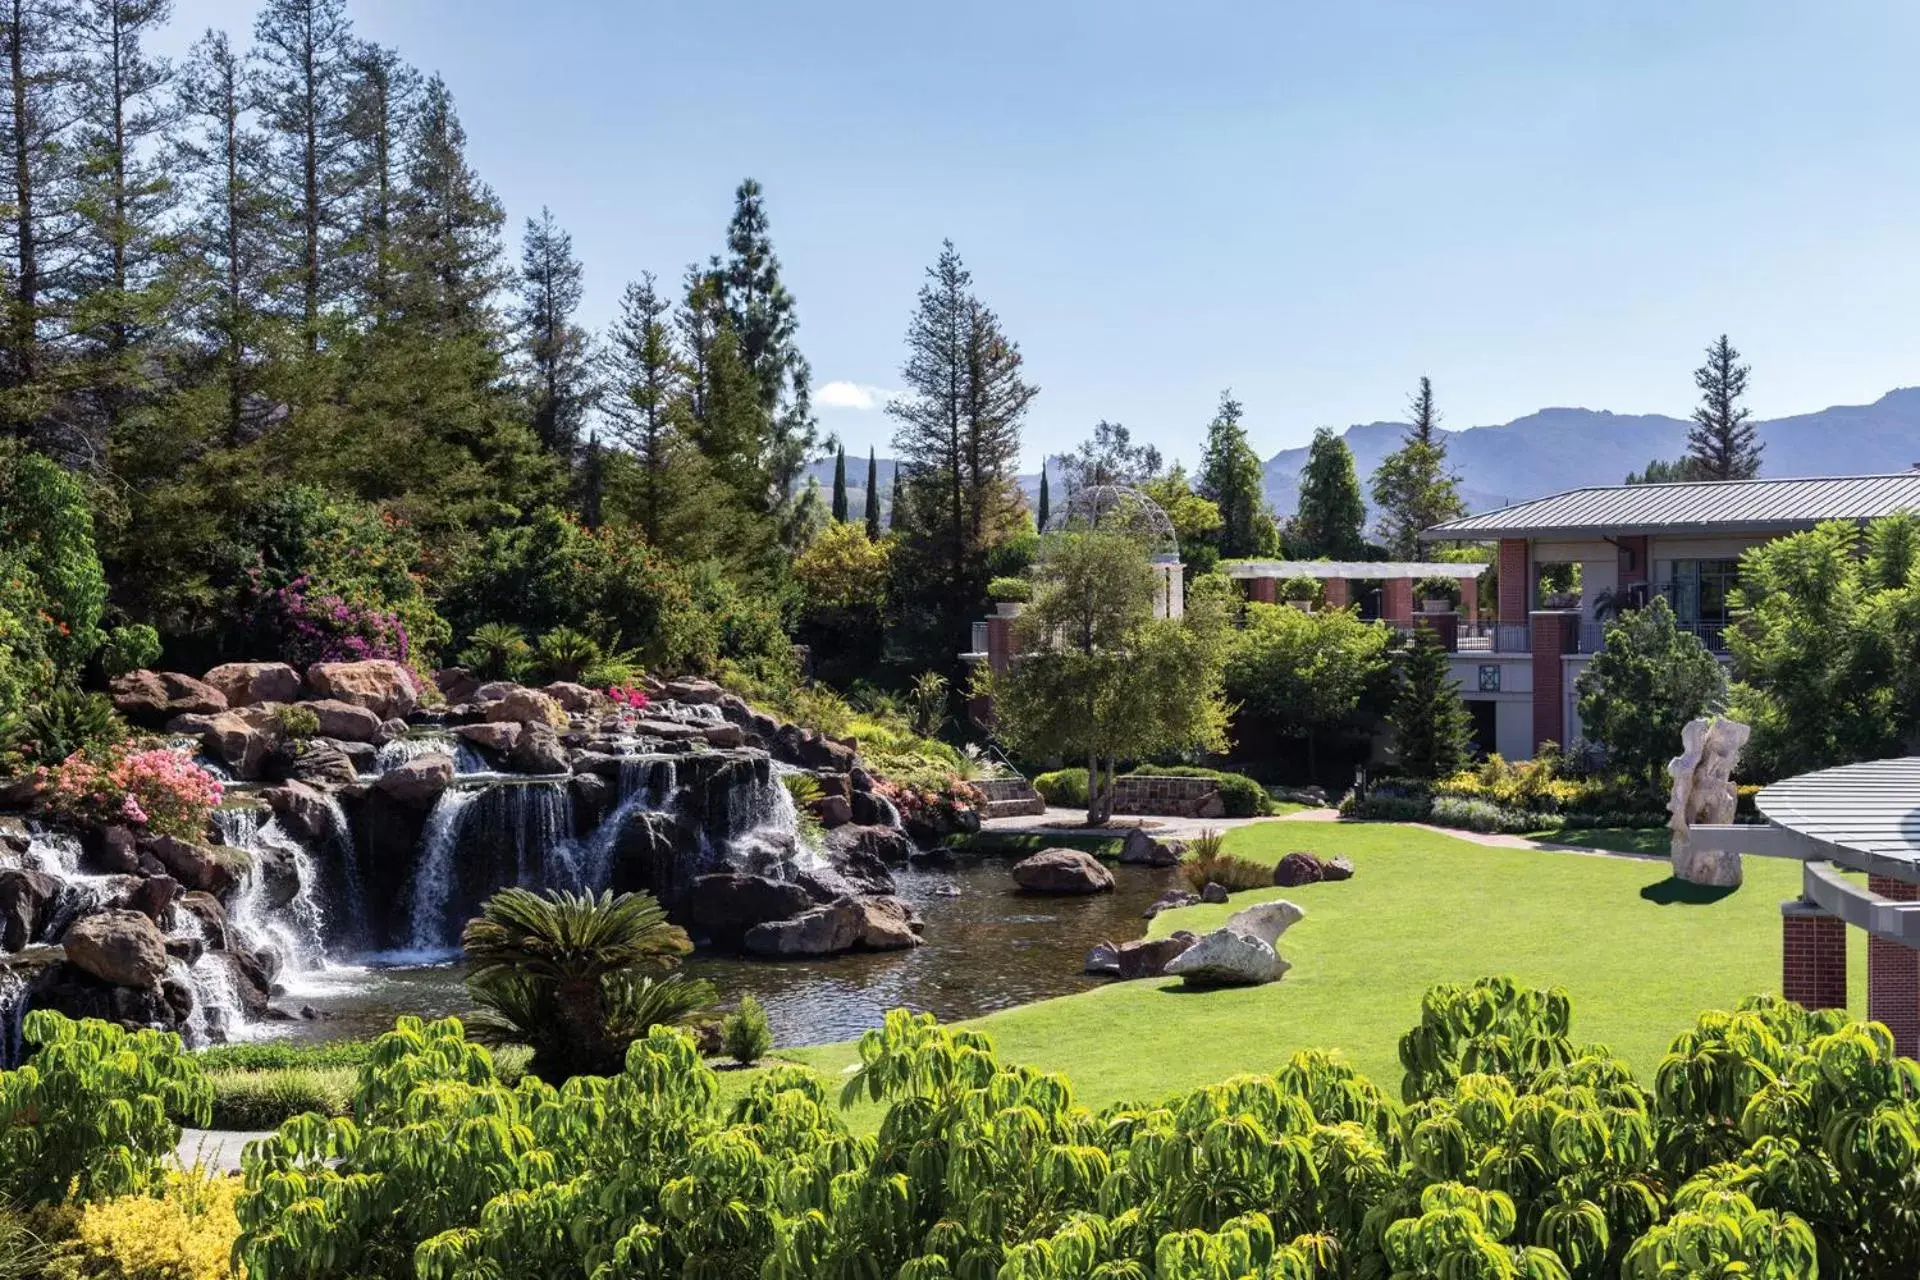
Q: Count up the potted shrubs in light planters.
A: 3